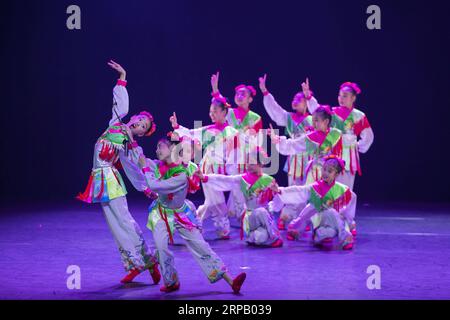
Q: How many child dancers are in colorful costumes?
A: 10